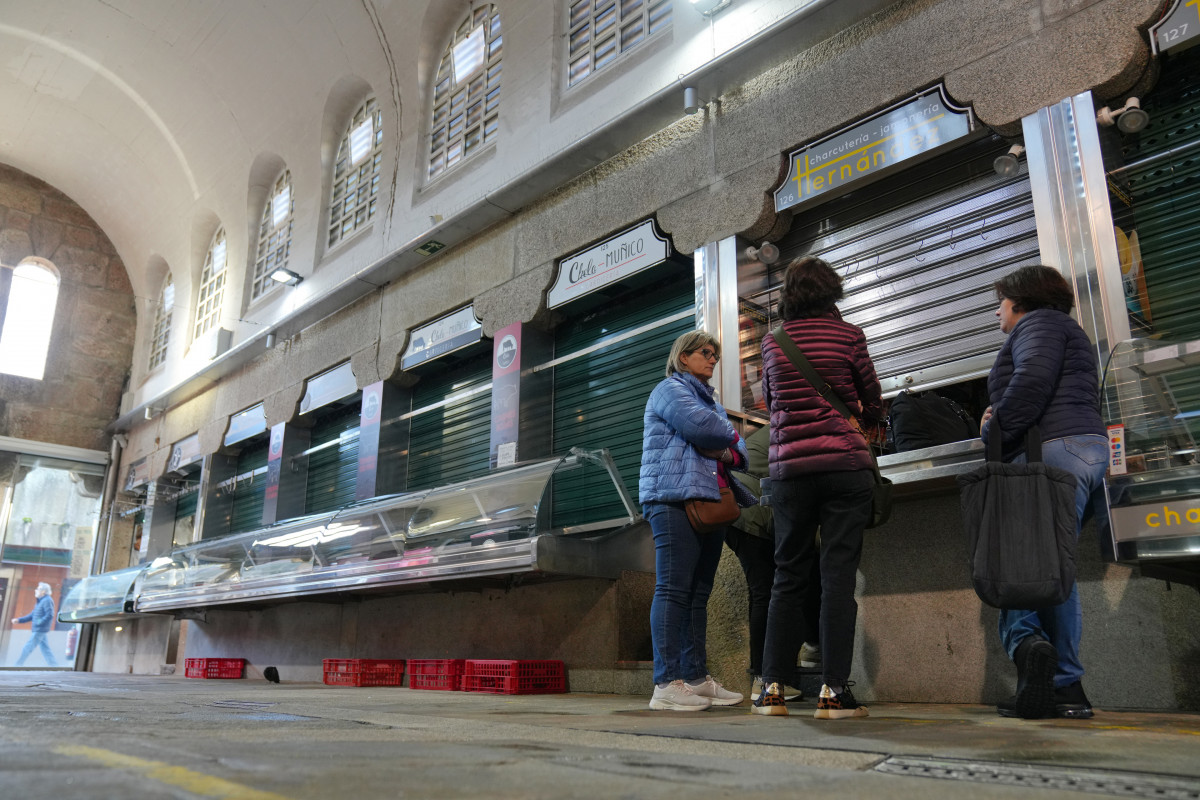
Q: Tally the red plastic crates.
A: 4